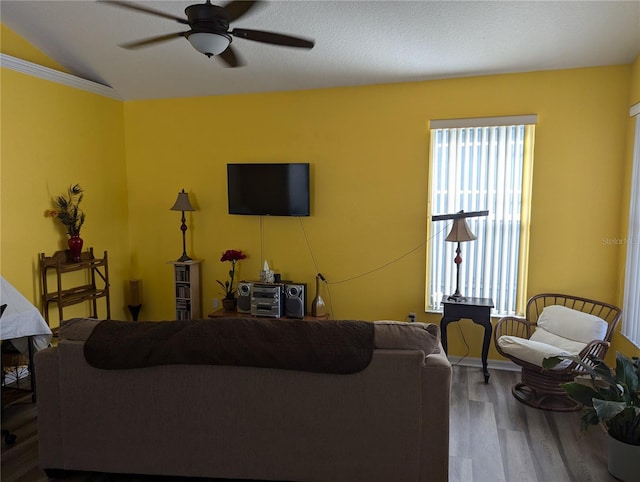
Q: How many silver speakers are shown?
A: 2